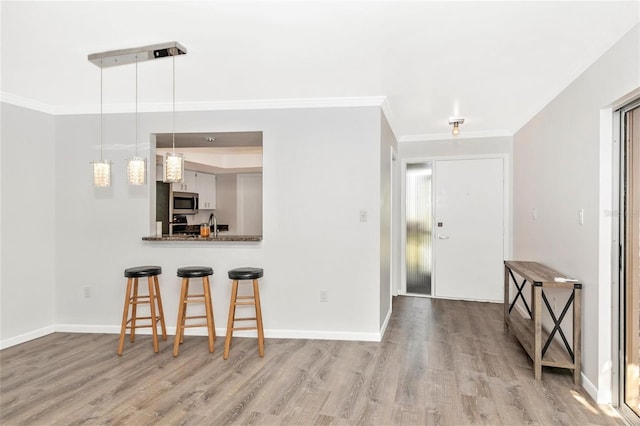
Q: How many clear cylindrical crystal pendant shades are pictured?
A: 3